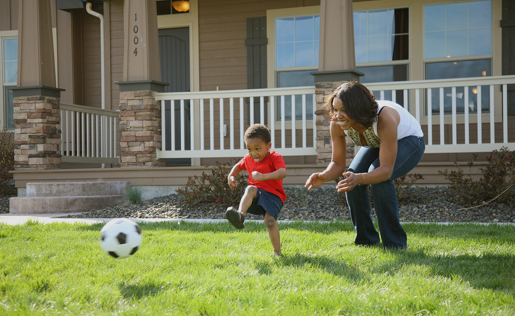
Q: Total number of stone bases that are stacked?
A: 3